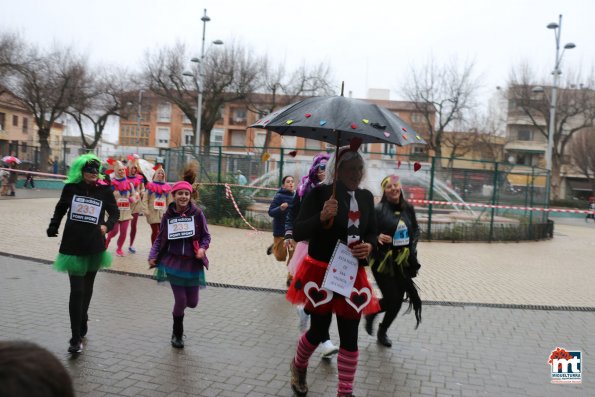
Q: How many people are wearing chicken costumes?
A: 3